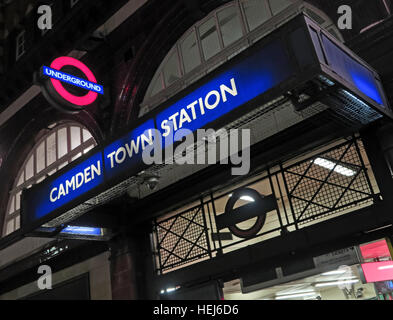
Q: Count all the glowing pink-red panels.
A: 2